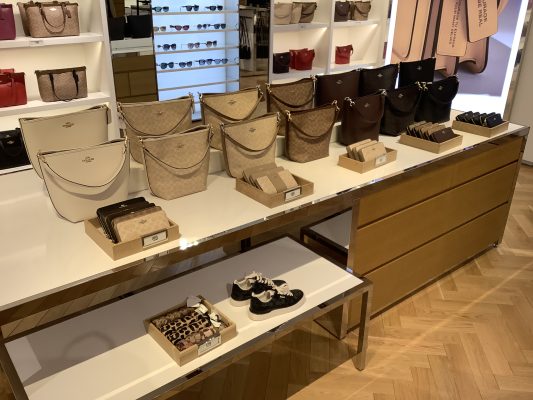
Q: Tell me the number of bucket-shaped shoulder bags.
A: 14